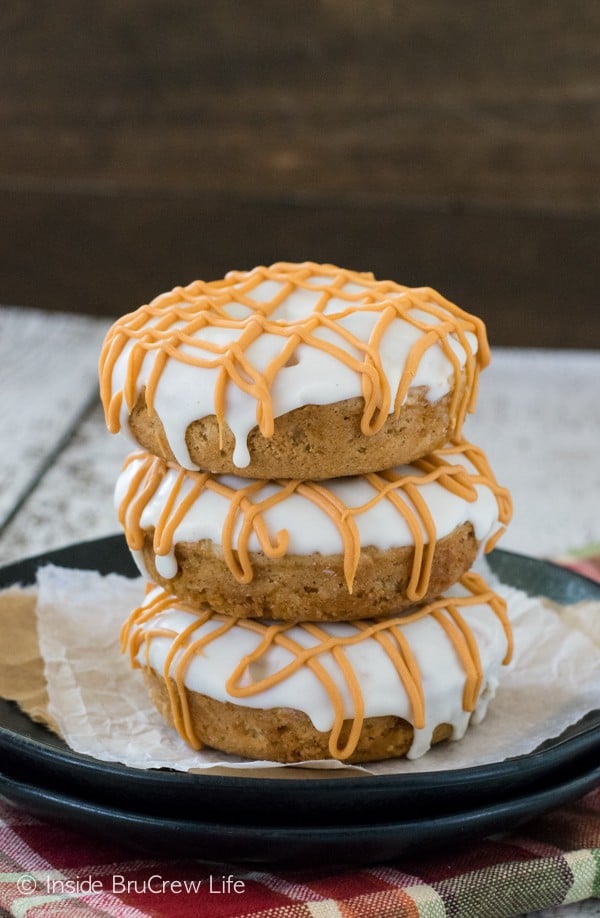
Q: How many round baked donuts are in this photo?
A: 3